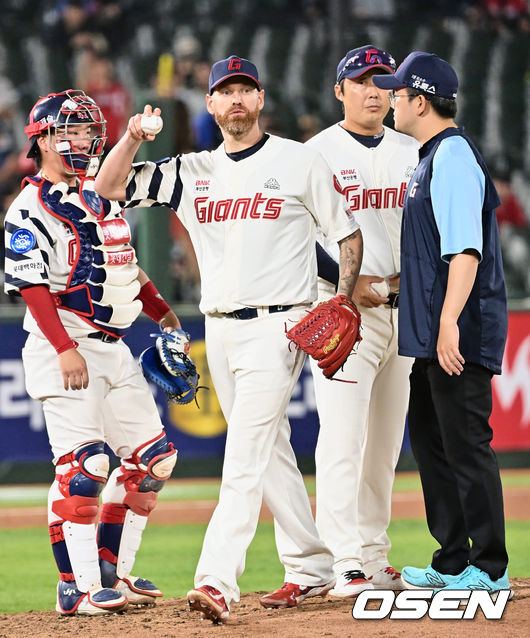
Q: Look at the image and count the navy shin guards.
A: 2